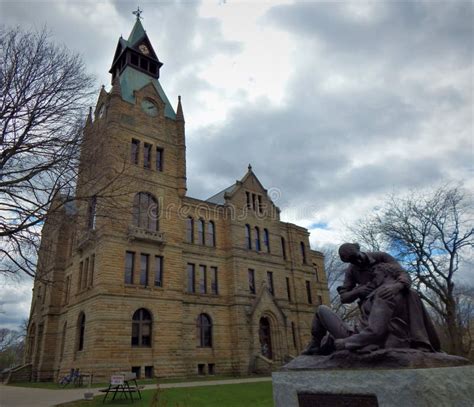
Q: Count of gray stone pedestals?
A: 1